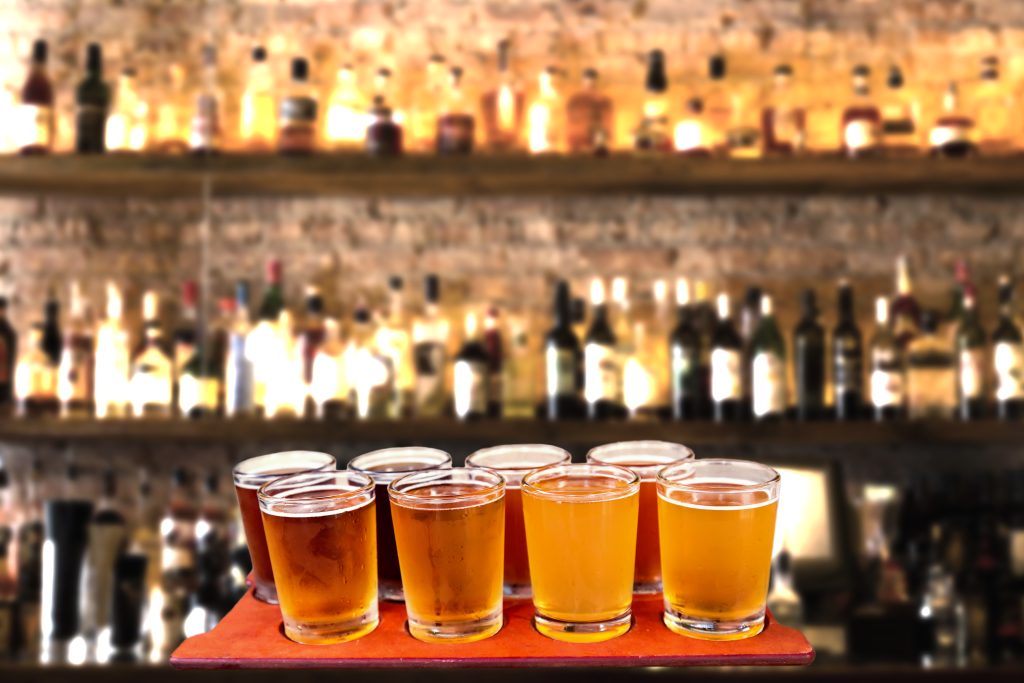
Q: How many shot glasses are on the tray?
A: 8